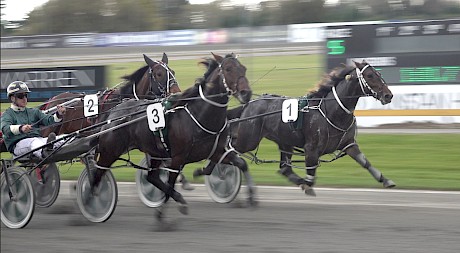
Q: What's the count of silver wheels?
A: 5